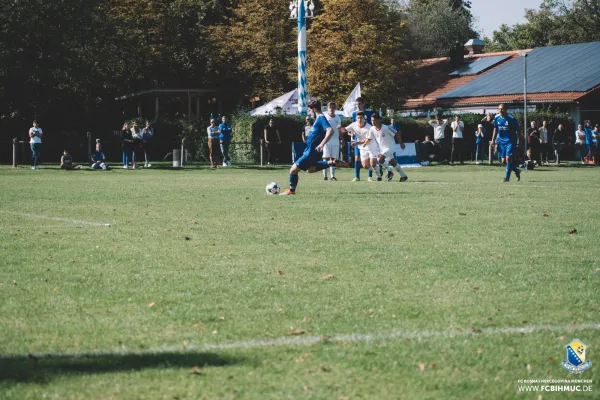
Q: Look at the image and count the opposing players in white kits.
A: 3